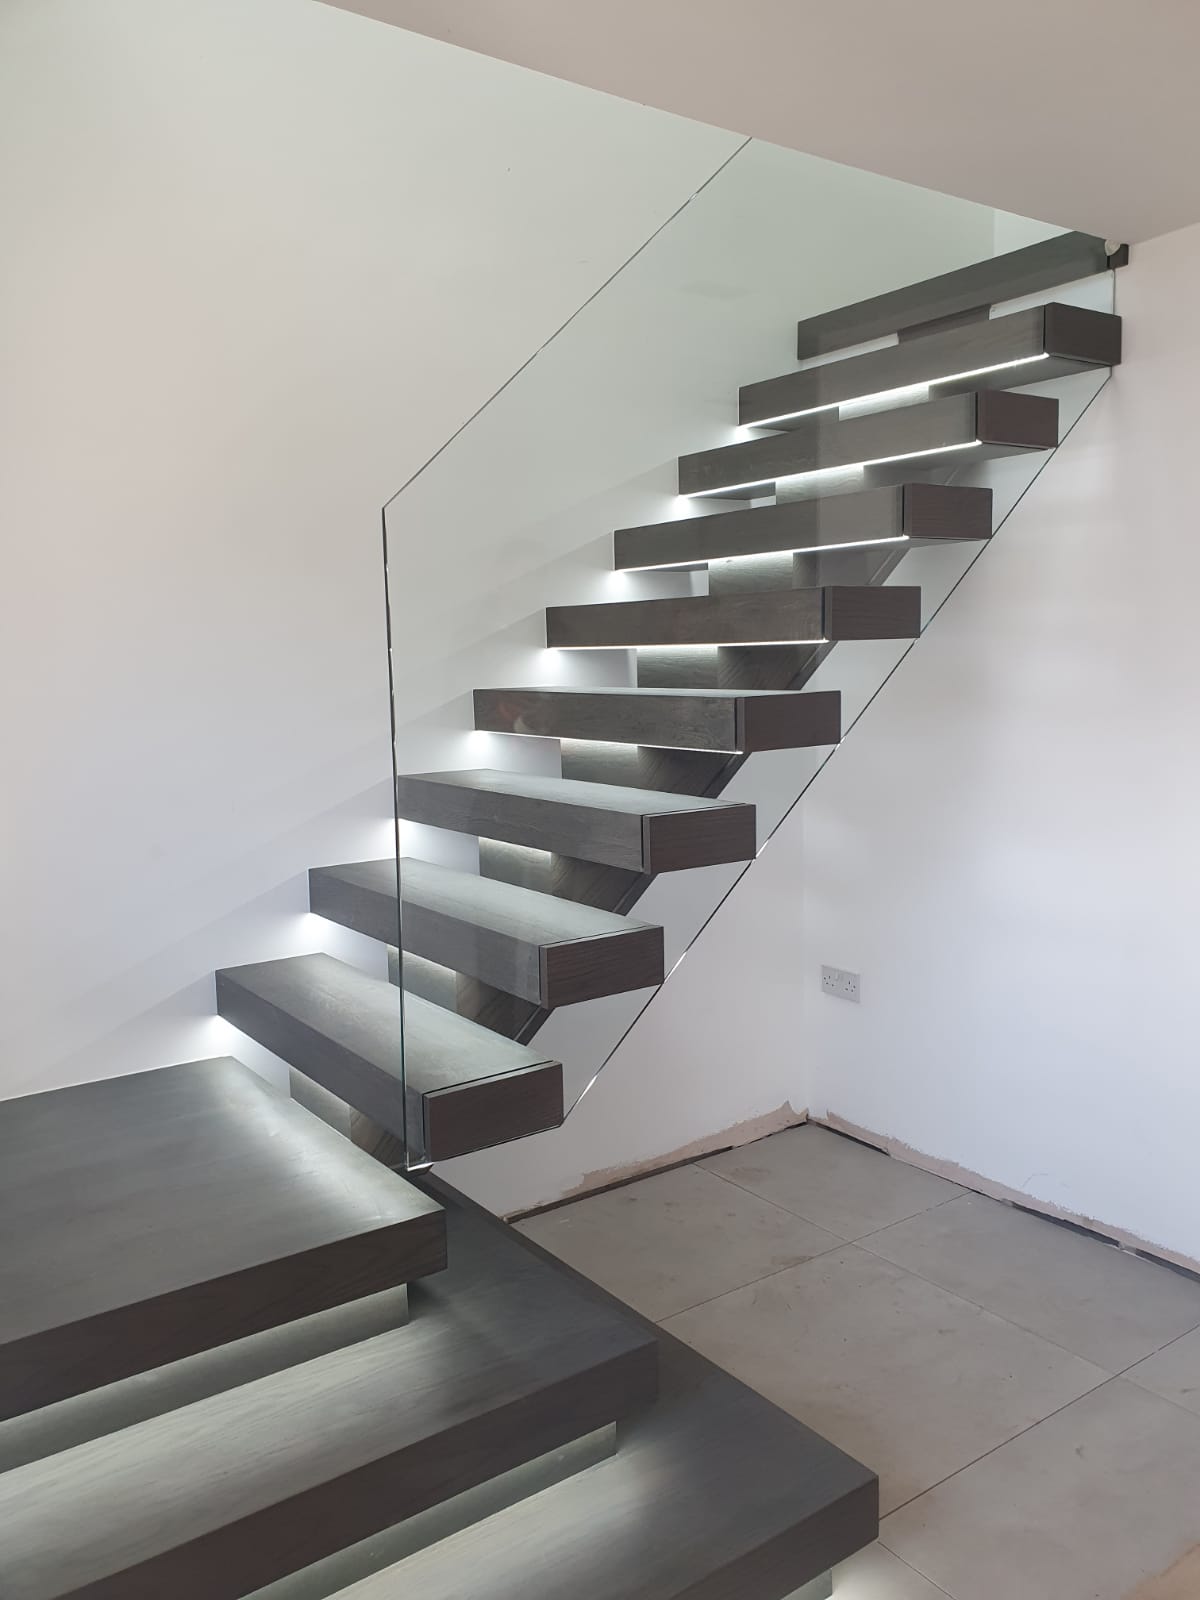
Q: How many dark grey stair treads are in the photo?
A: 12